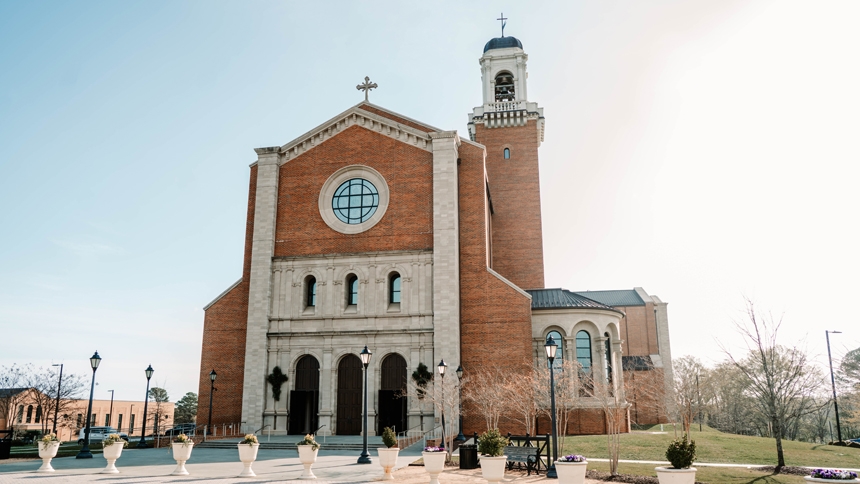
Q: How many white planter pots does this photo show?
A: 11